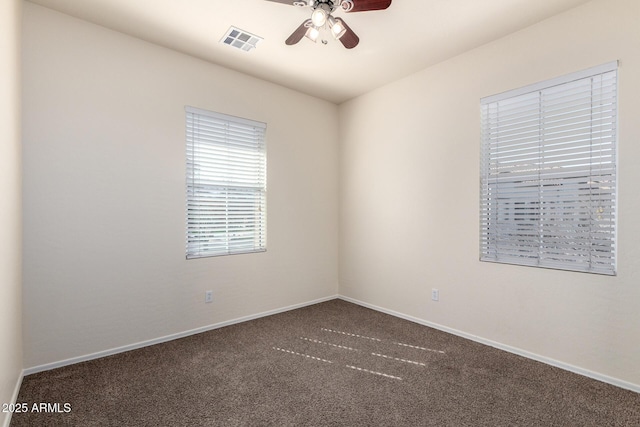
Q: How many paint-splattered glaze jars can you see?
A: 0